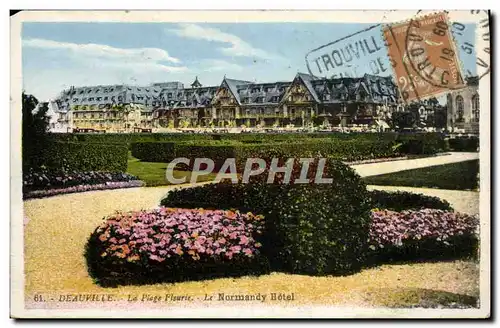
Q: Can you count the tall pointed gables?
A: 2